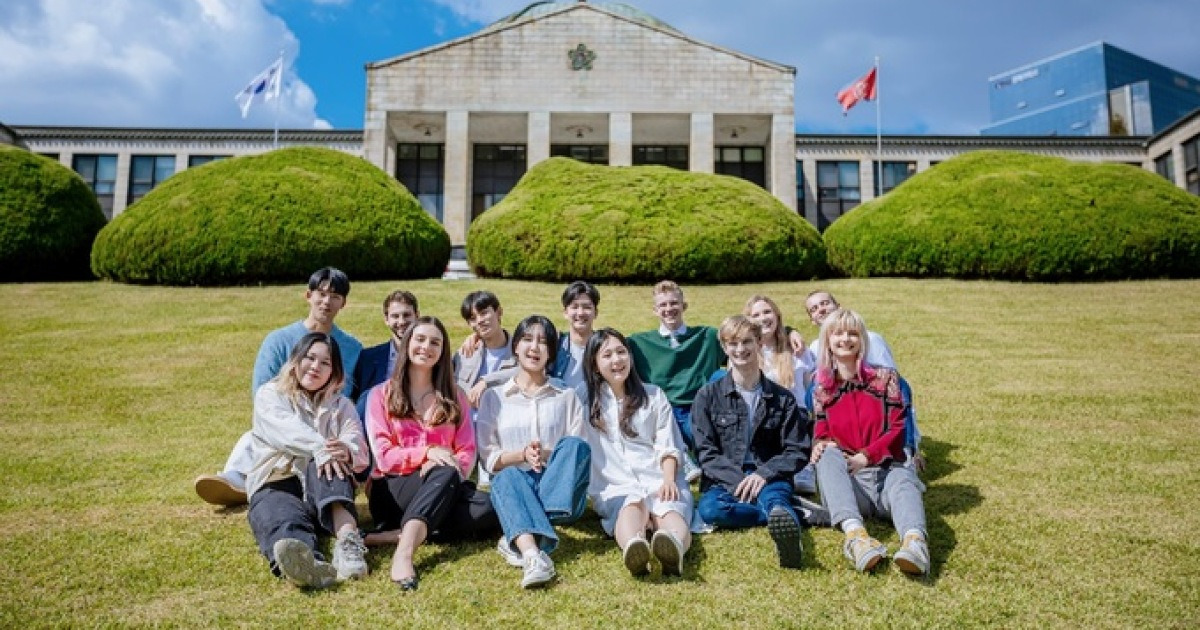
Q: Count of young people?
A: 13